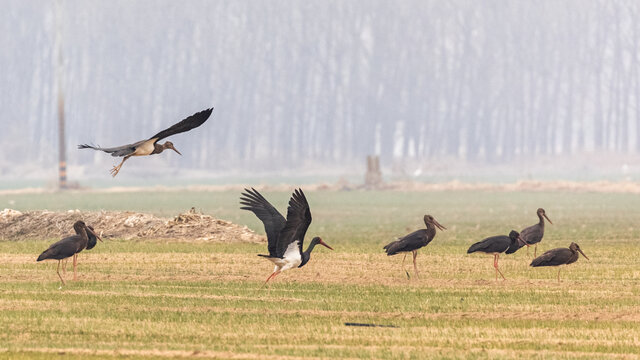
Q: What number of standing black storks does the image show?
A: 6